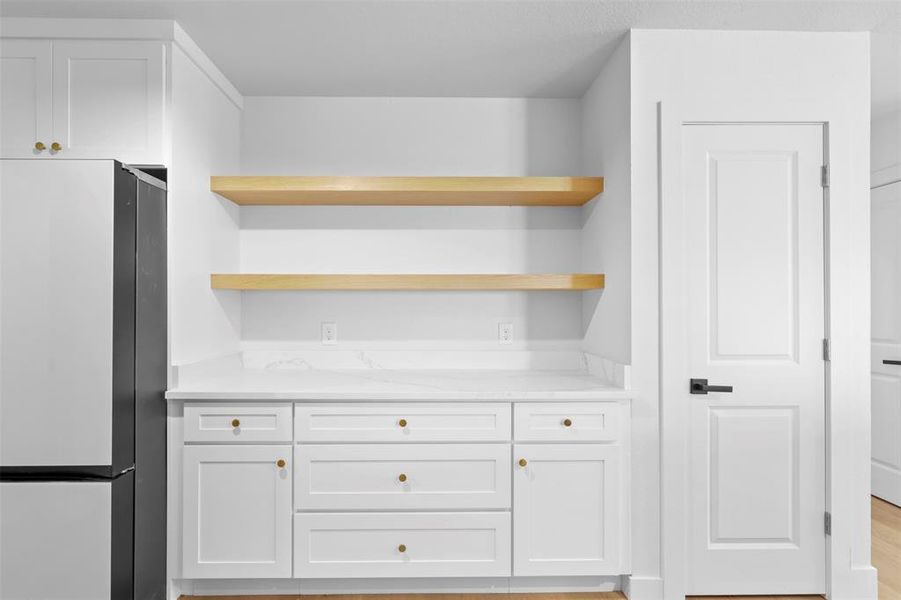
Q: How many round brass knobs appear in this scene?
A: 9